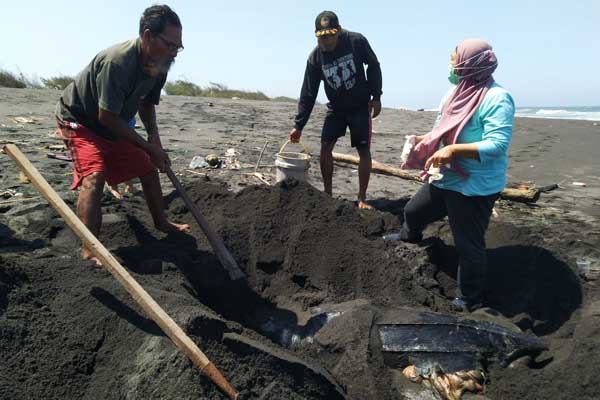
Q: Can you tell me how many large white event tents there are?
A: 0